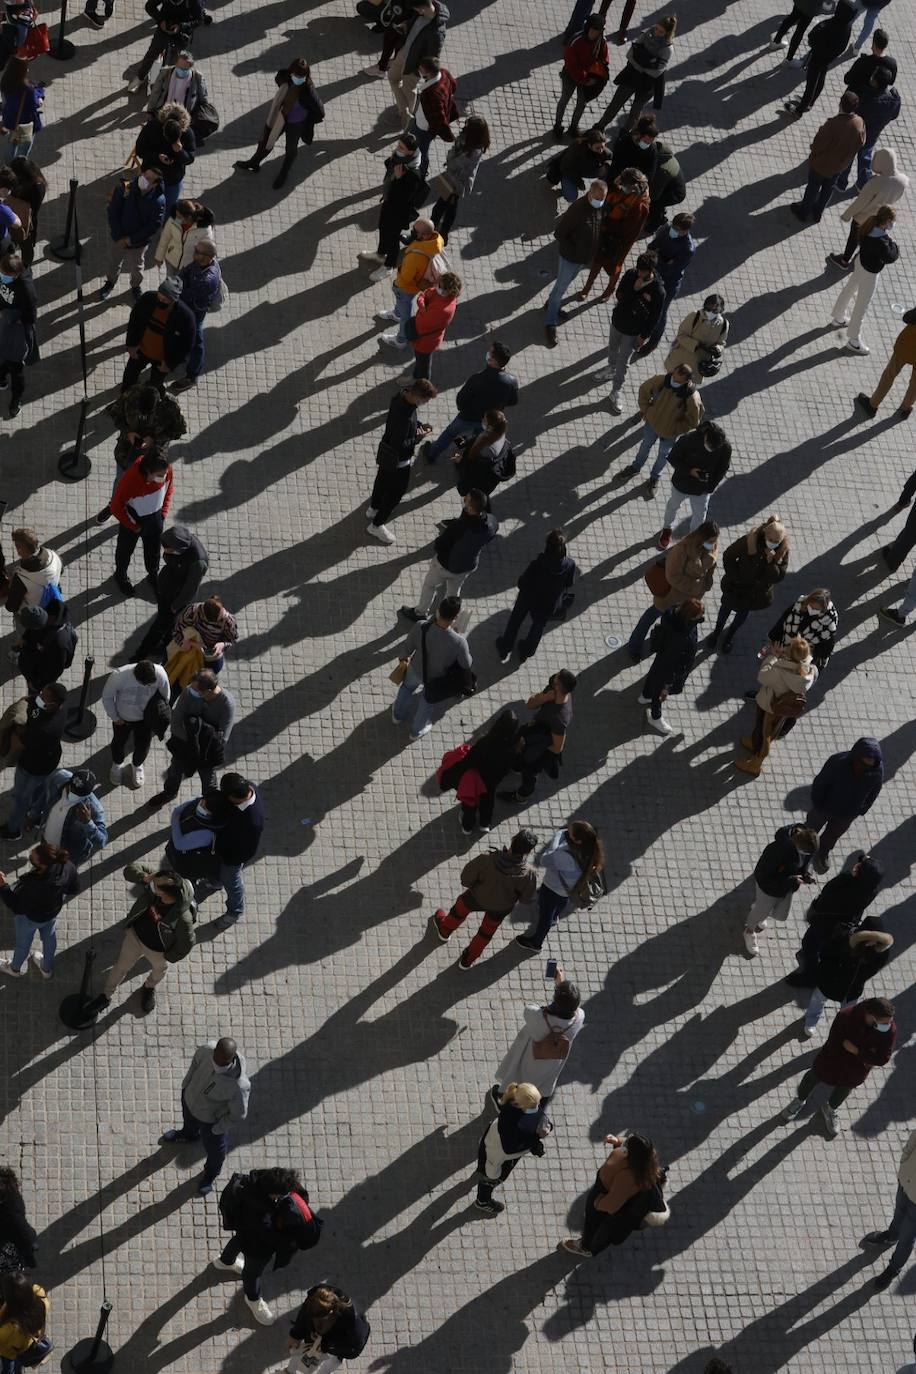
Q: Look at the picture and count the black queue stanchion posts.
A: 6